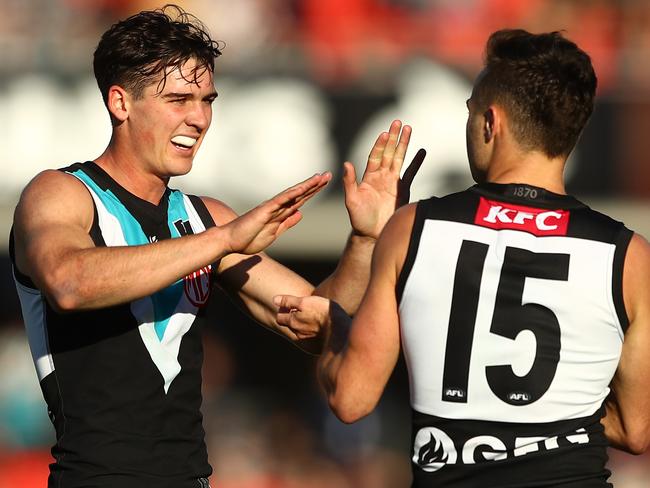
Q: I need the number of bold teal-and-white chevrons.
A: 1